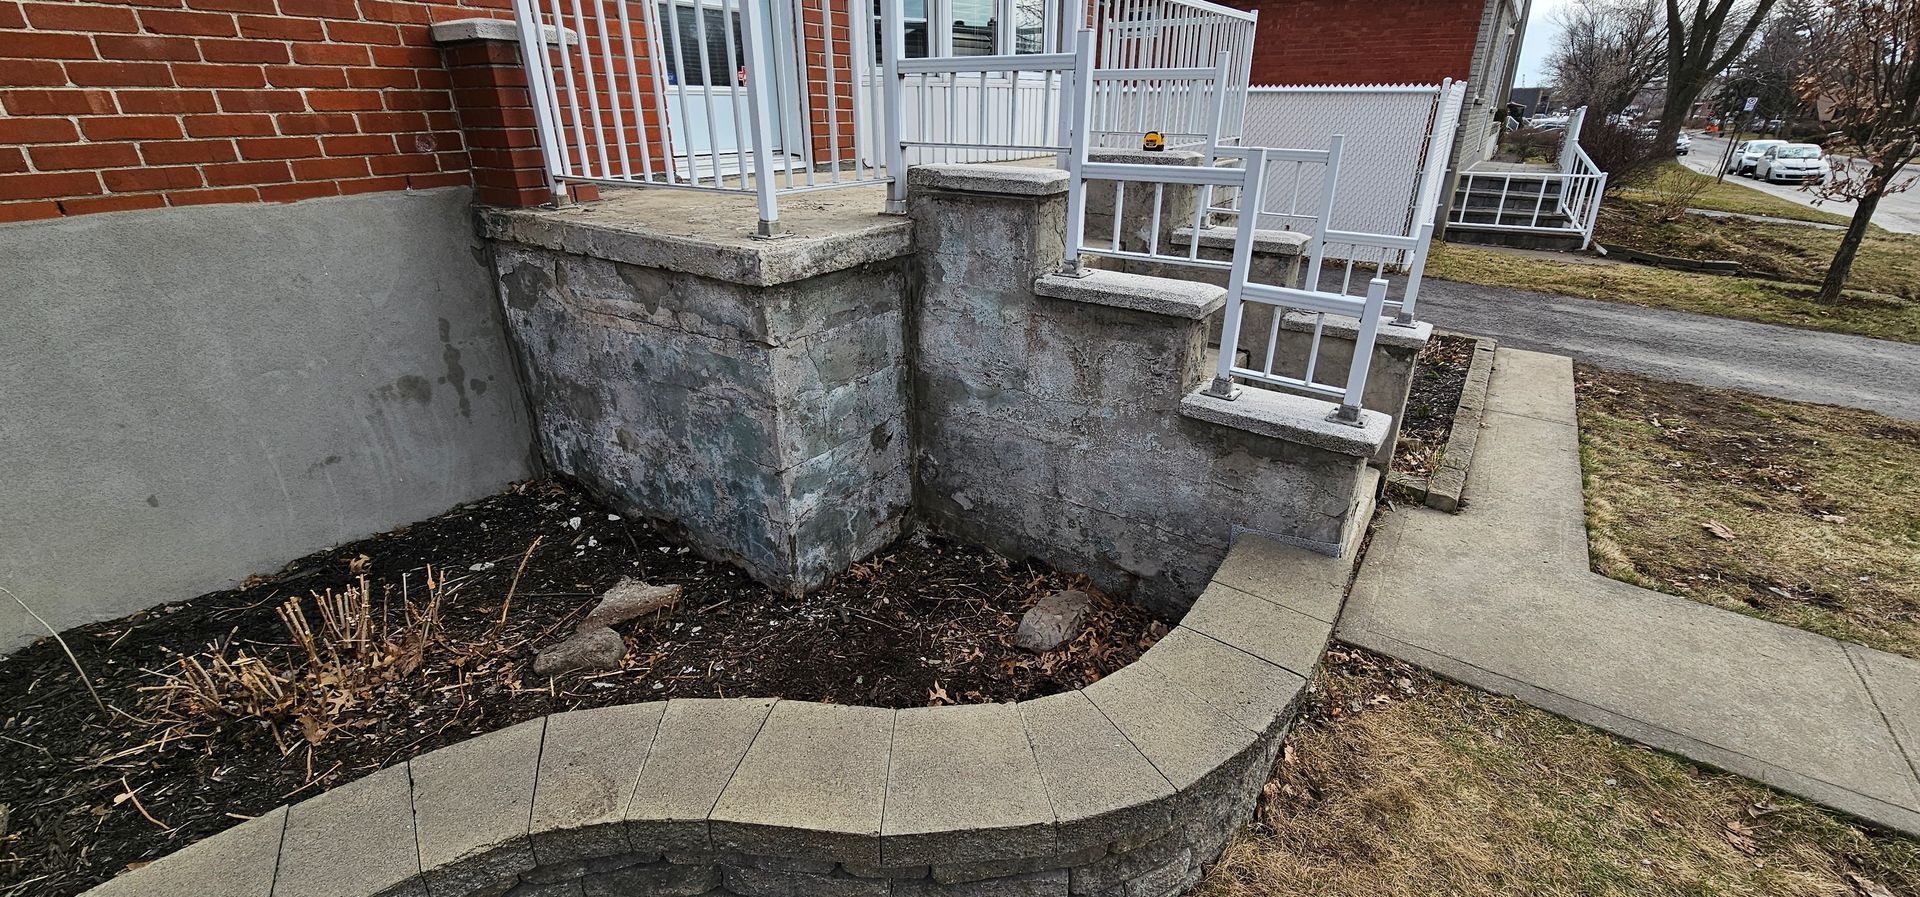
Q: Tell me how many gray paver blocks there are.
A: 12